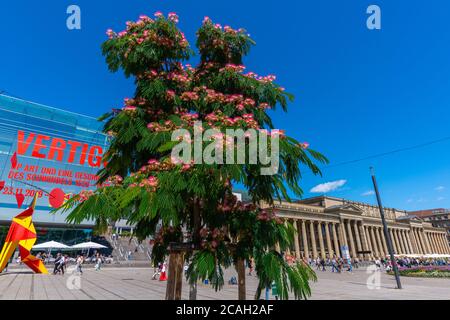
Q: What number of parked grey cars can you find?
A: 0